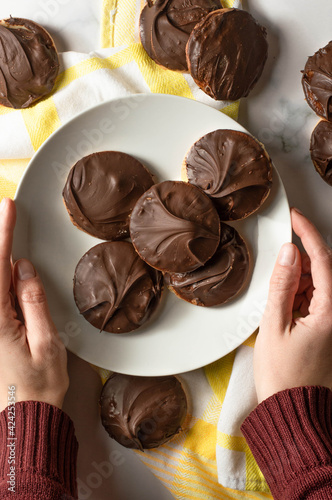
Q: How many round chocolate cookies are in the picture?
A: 11